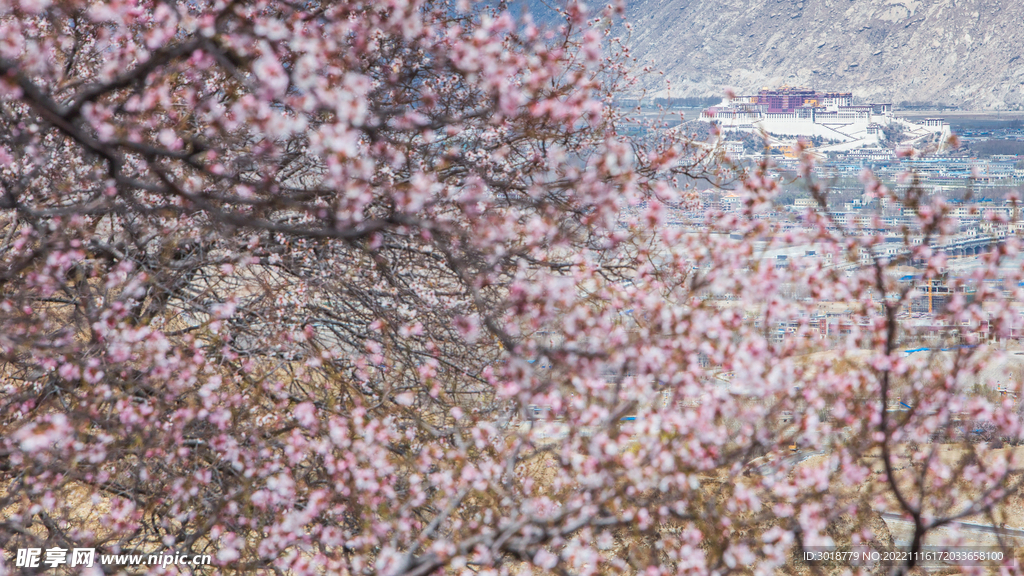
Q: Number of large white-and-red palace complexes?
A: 1